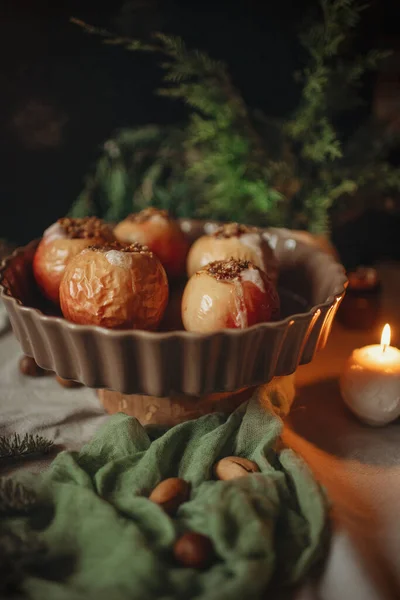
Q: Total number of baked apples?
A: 5